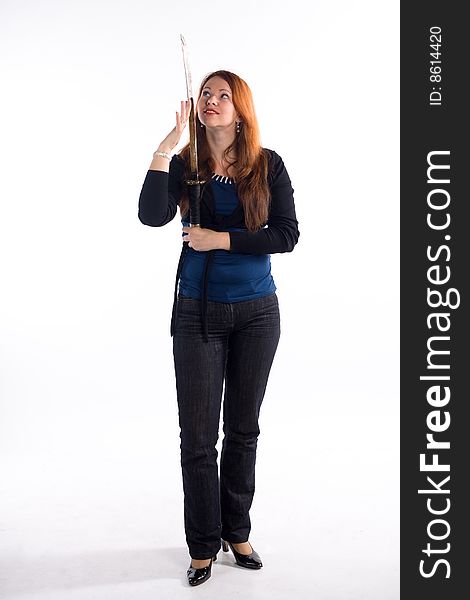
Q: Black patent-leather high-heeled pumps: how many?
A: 2